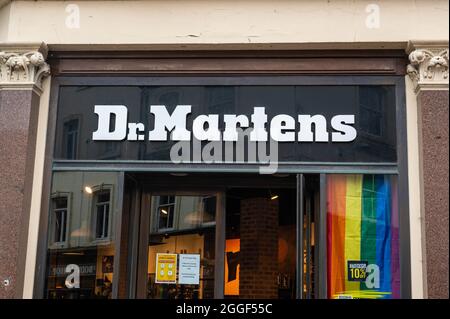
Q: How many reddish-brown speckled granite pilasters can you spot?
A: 2